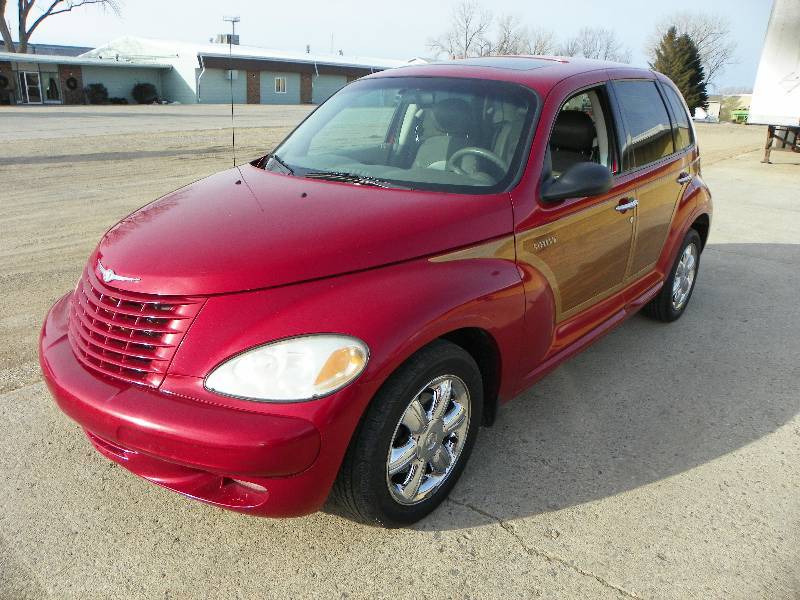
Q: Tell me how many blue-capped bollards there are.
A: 0